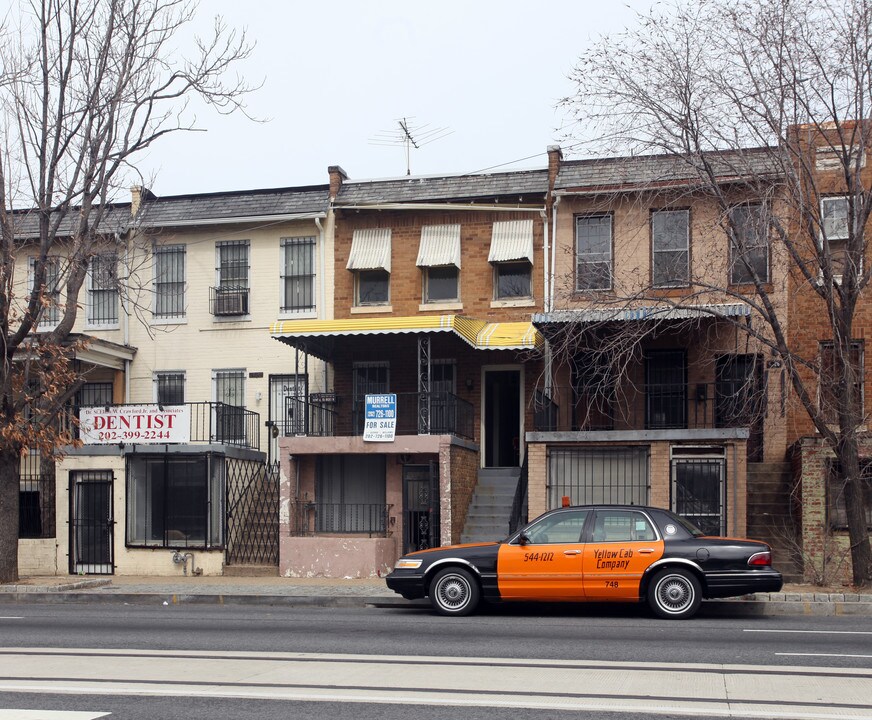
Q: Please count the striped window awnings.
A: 3